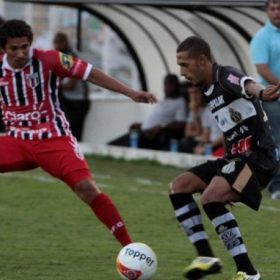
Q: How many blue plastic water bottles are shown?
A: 3